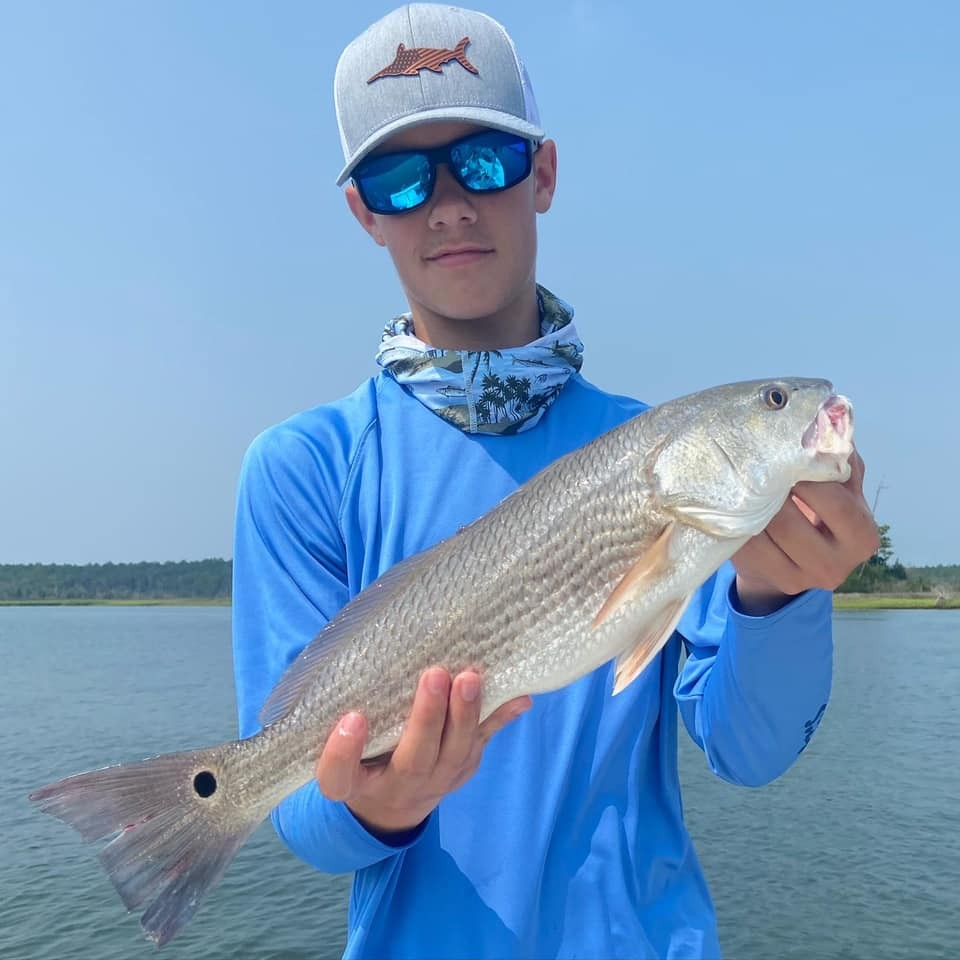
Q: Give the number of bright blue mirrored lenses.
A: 2